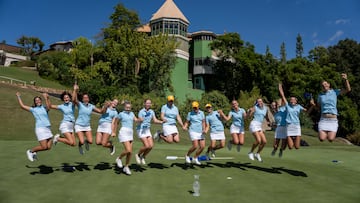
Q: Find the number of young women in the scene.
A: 14